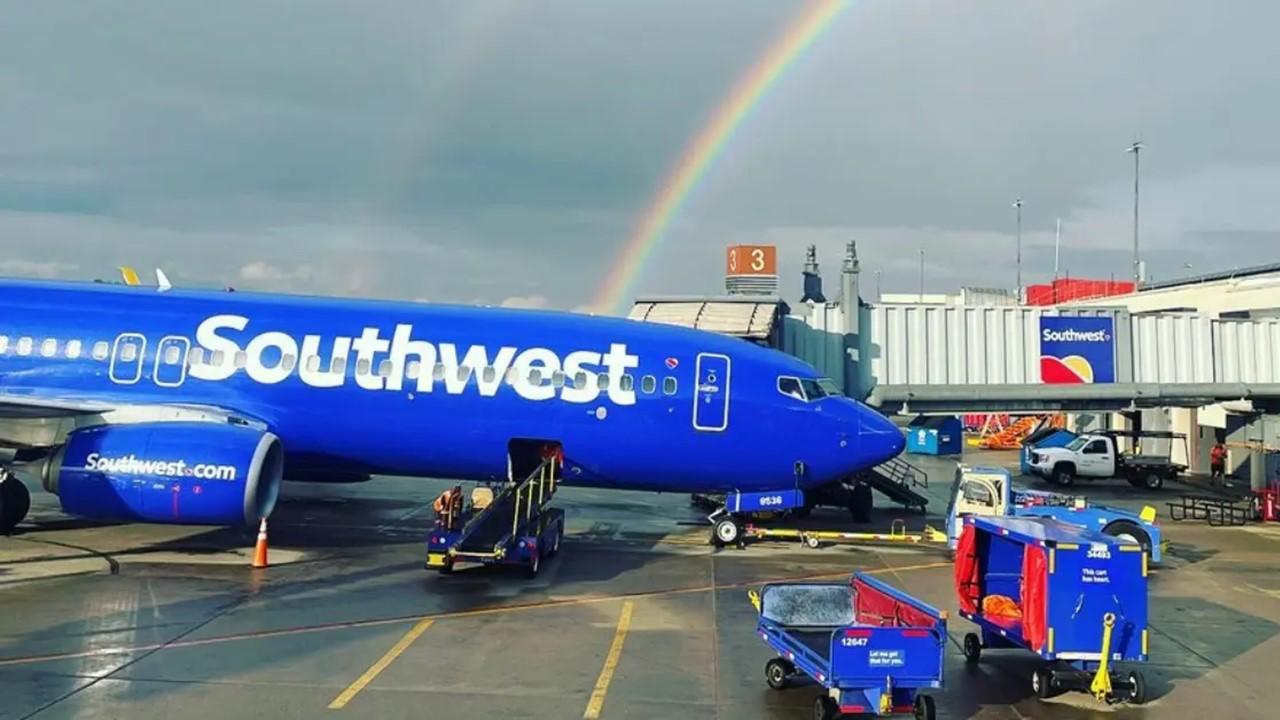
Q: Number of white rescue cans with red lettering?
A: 0